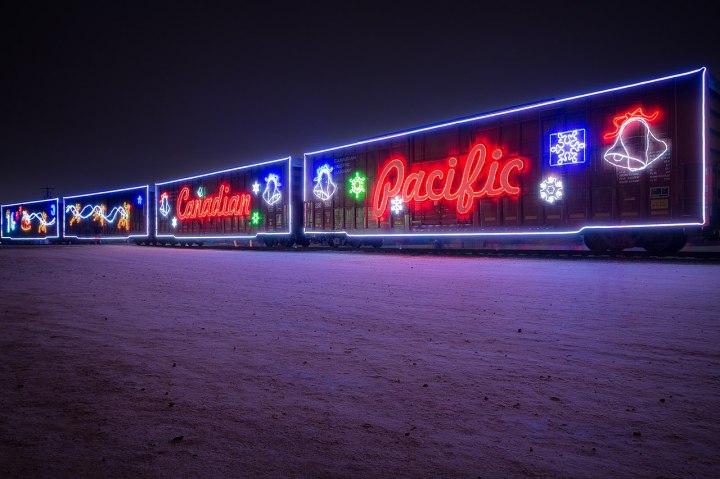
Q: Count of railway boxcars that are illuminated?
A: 4